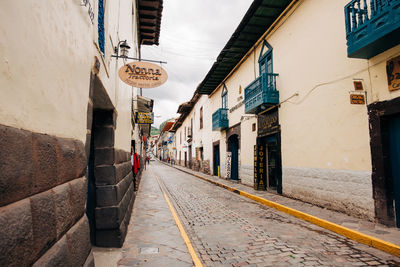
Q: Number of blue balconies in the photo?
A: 3